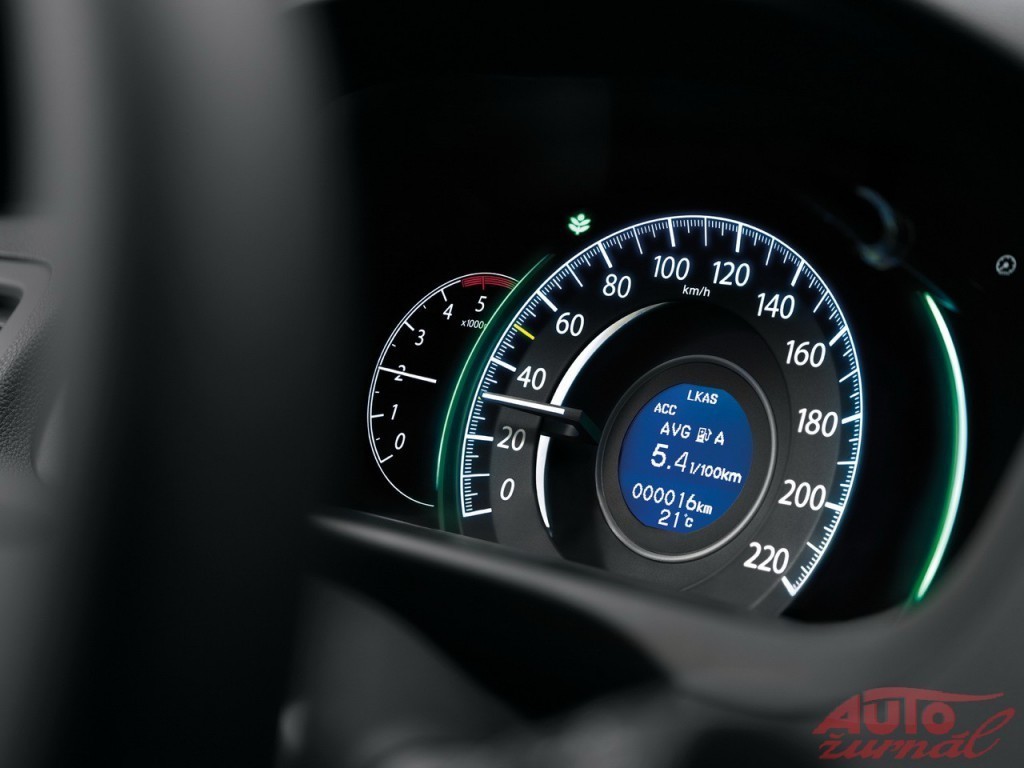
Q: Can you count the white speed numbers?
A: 12